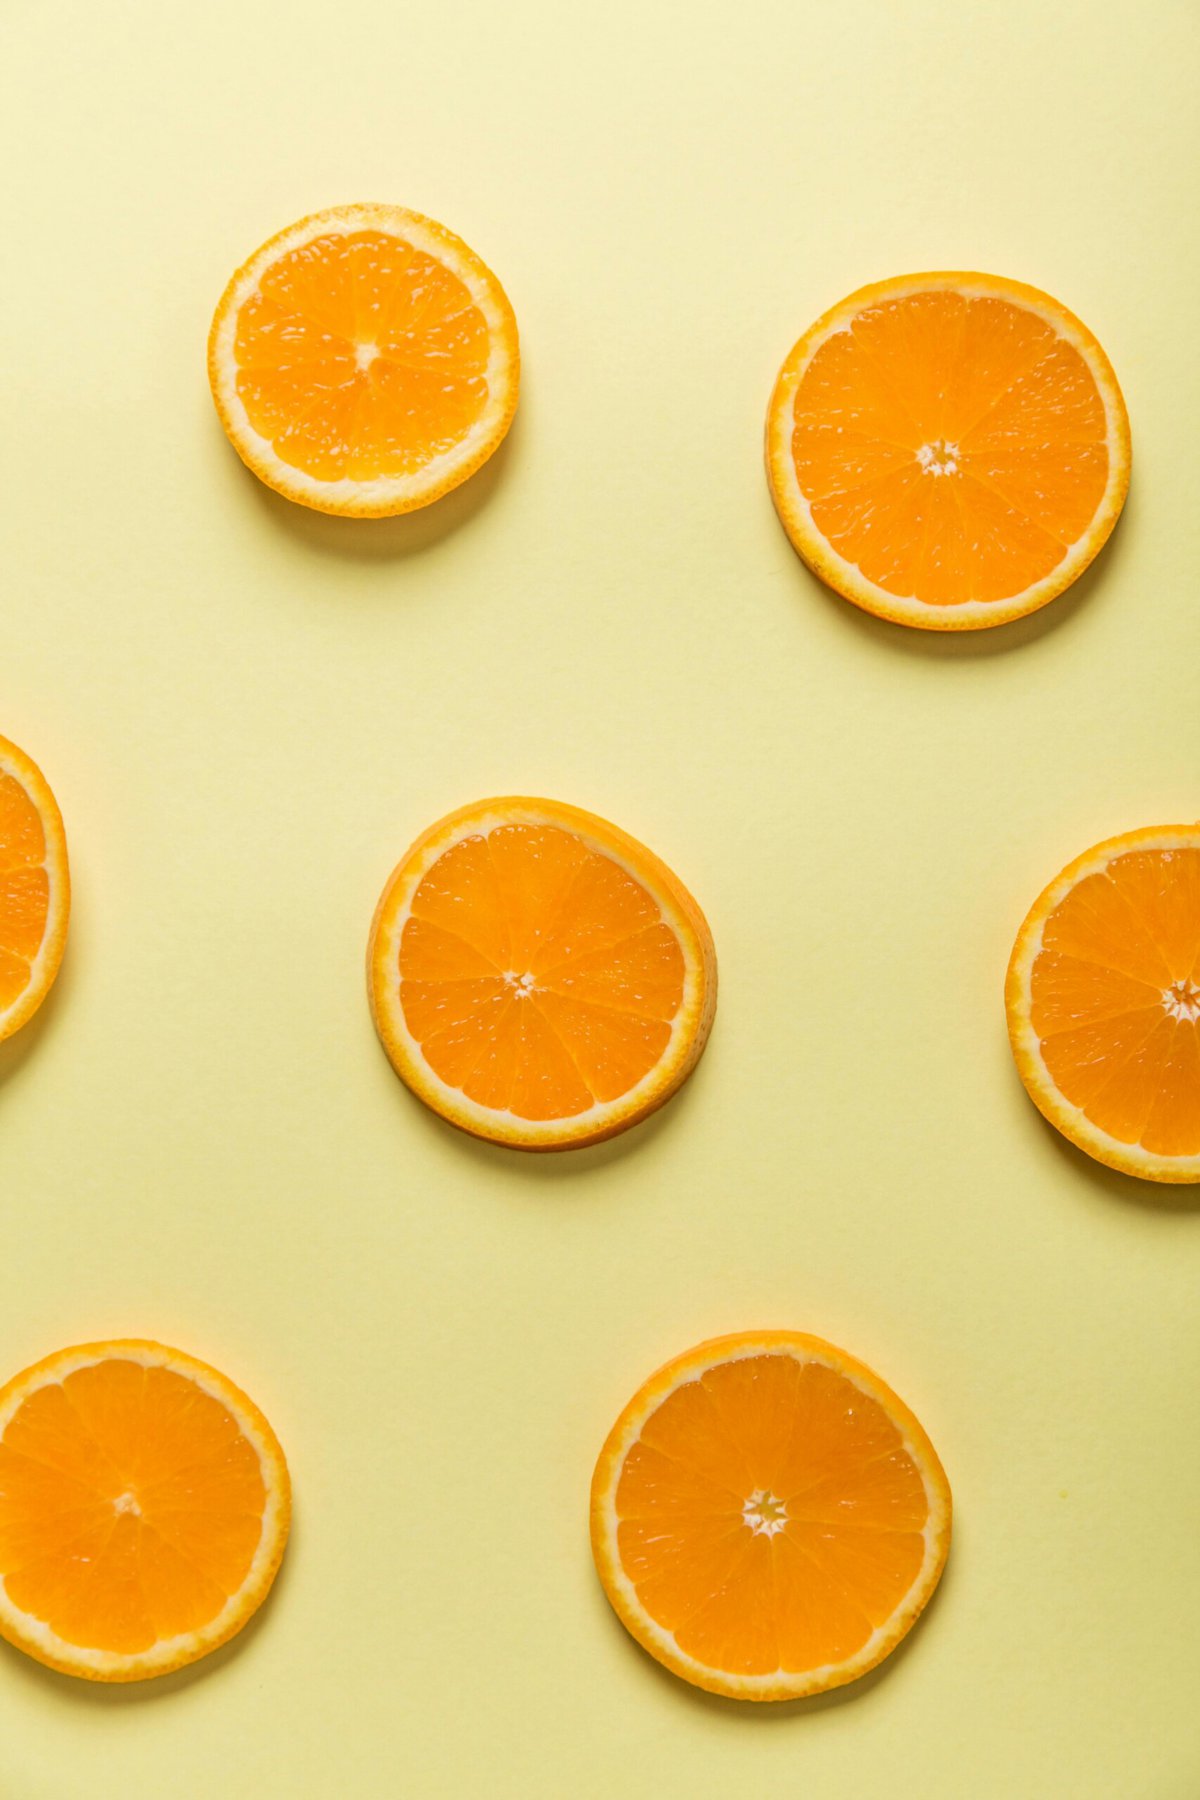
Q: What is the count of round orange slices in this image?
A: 7